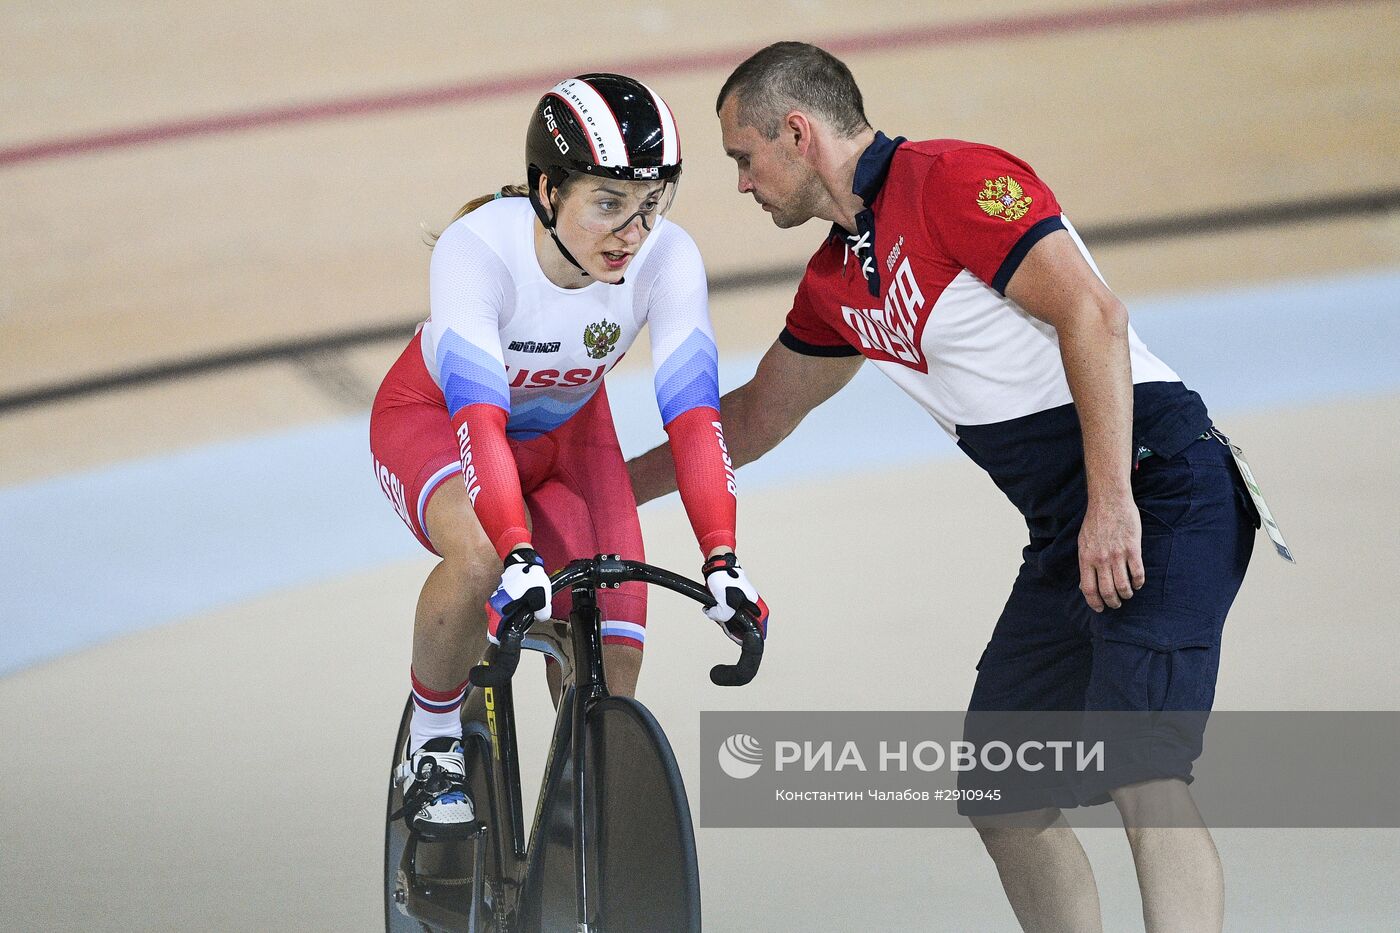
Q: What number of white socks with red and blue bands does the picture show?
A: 1